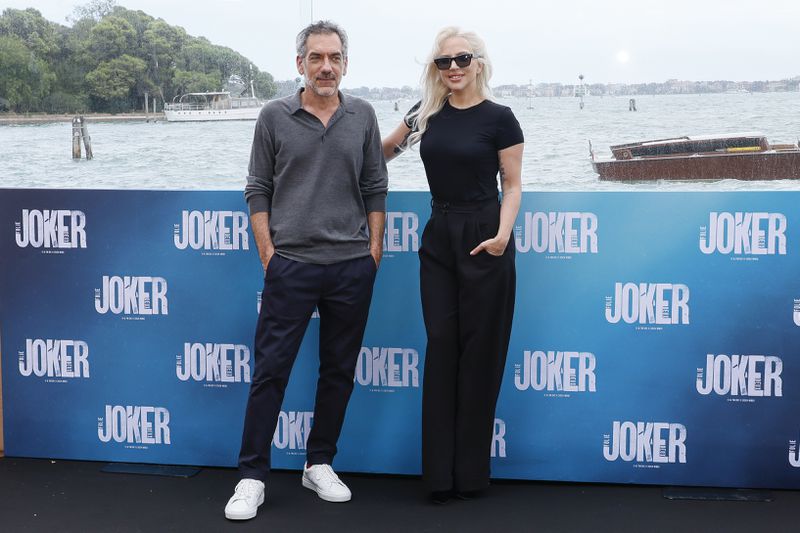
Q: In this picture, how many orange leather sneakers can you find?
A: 0